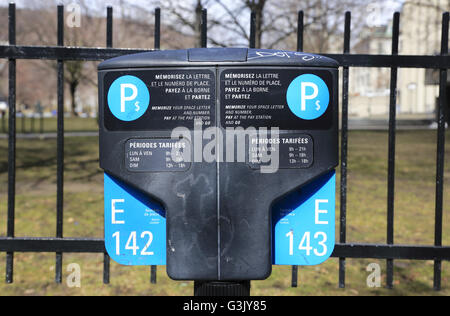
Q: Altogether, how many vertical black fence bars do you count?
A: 10